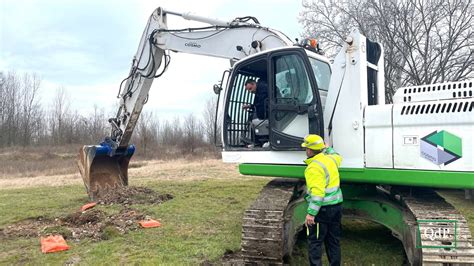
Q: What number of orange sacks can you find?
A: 3